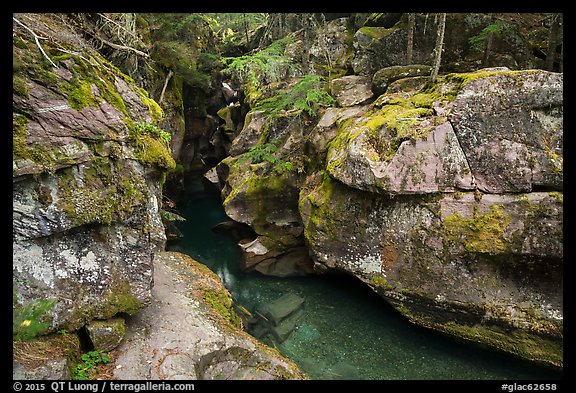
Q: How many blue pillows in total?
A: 0